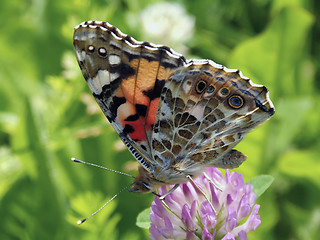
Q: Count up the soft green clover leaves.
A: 2